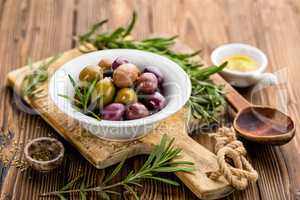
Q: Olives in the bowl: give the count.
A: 11